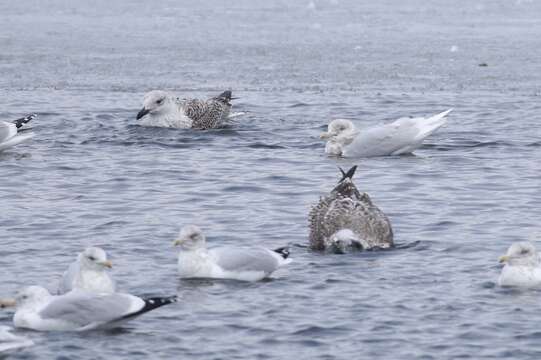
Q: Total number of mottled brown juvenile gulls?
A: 2